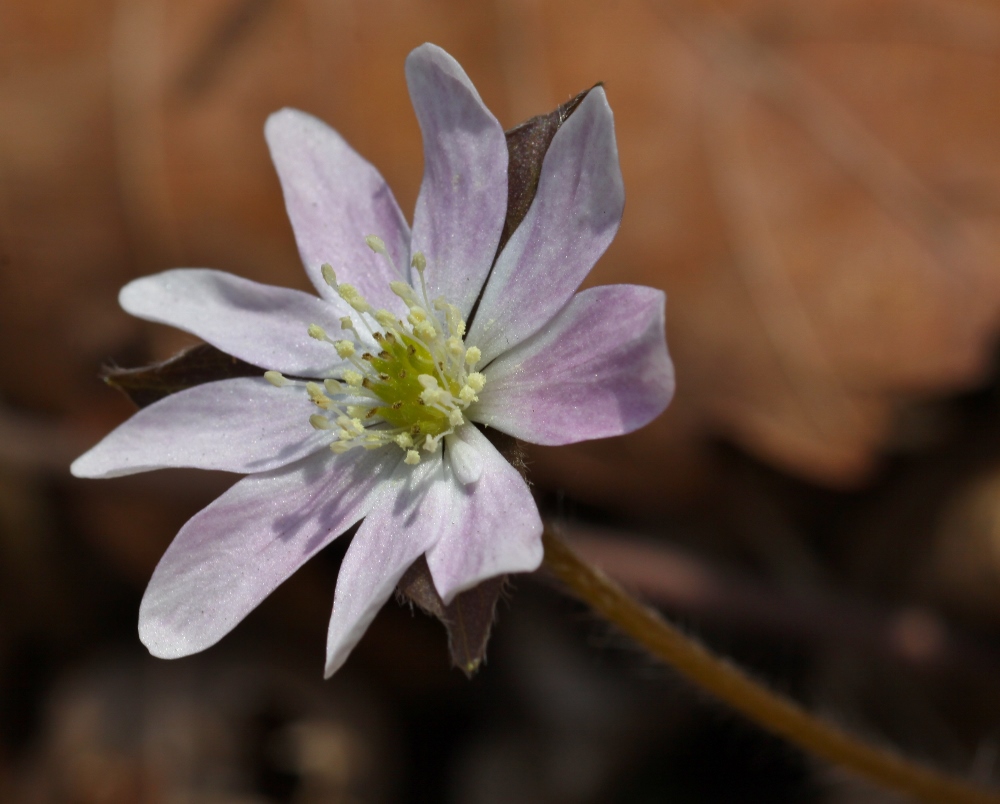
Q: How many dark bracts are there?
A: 3